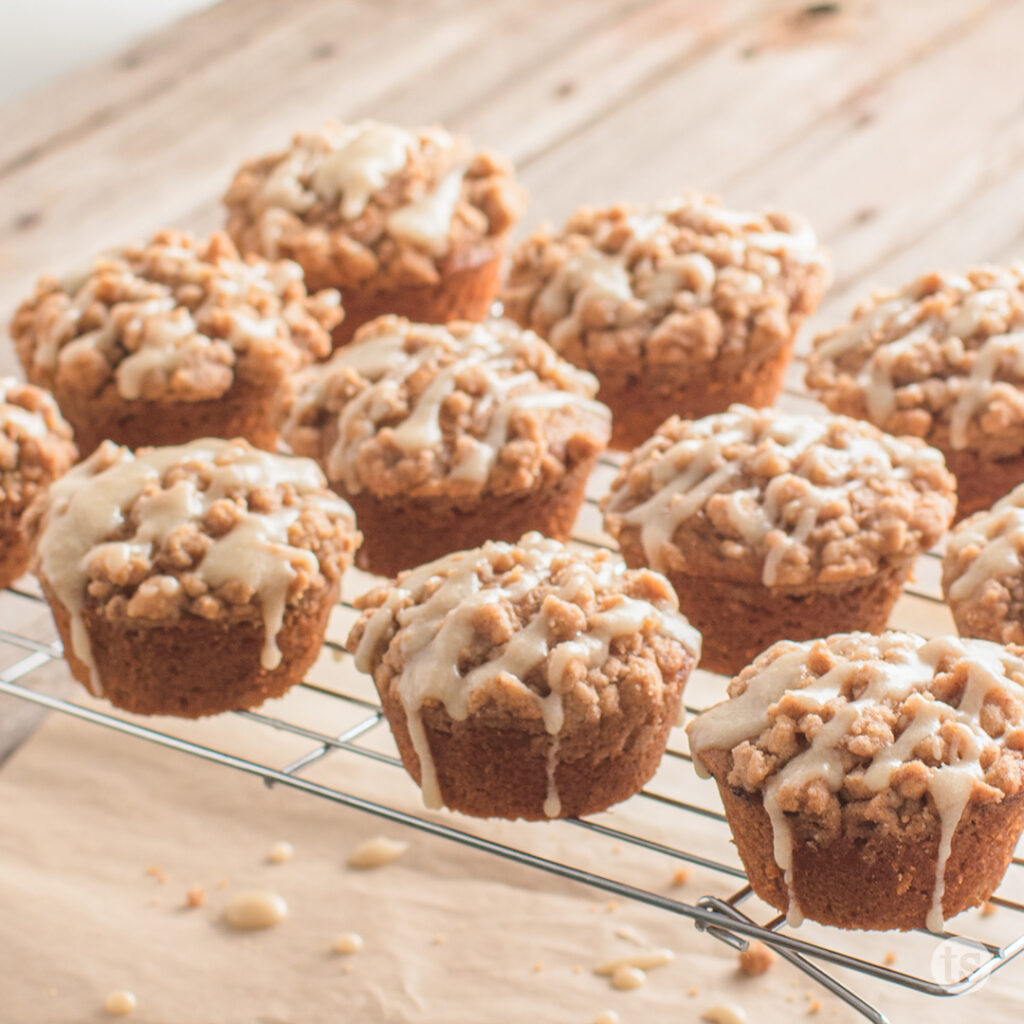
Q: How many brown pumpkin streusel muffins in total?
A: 11